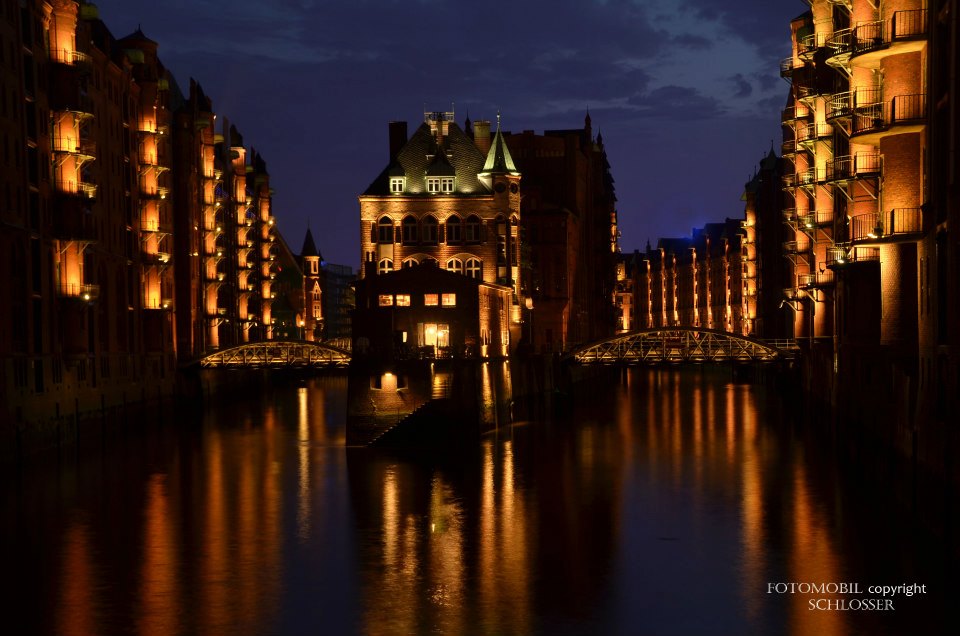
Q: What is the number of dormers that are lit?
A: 2